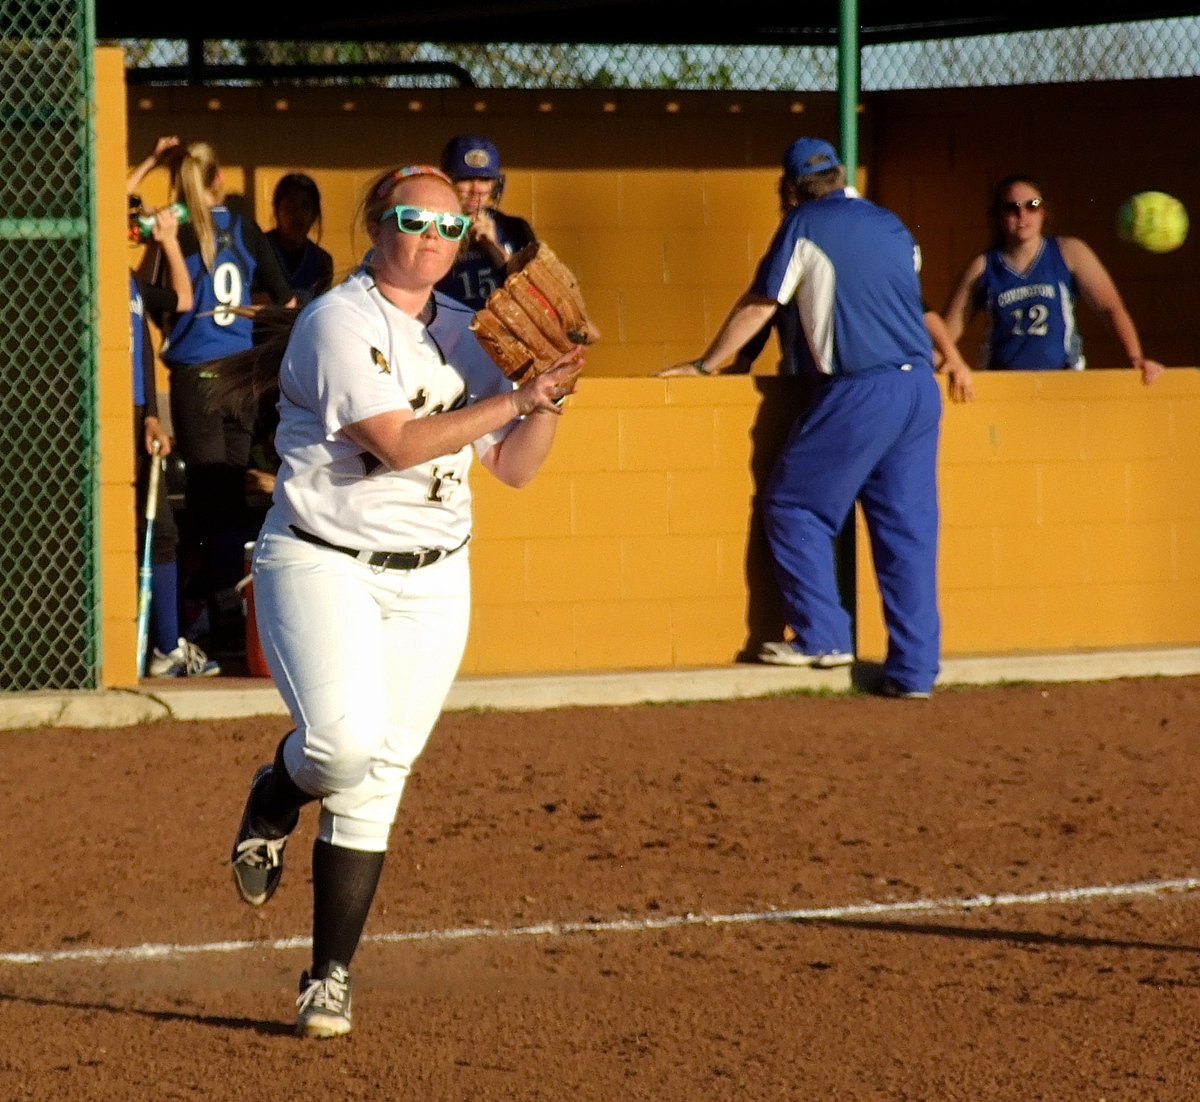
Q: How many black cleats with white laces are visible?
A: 2